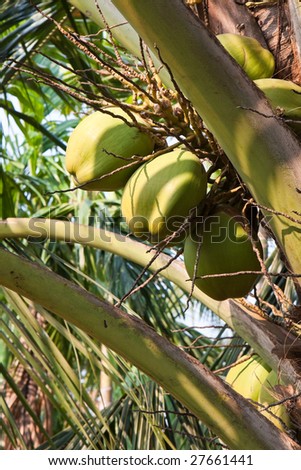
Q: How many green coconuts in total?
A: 7